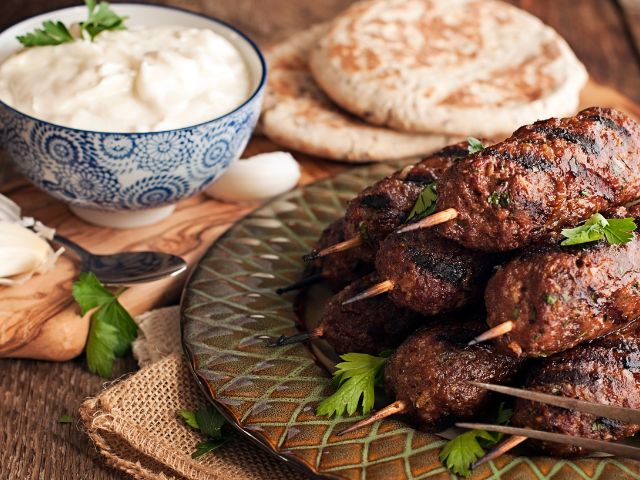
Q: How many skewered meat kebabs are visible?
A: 8